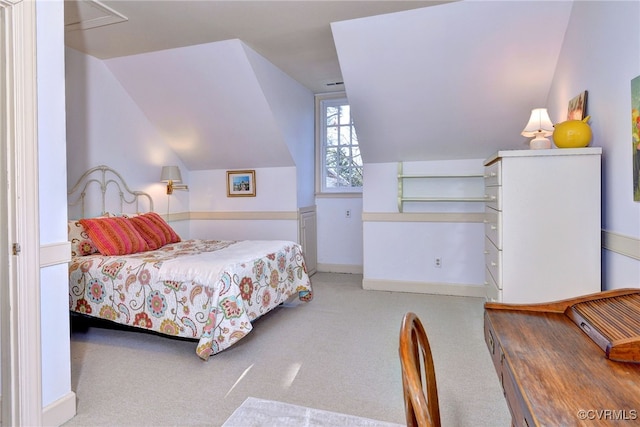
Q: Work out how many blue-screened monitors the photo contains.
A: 0